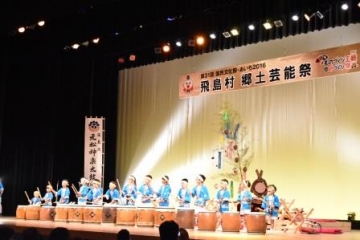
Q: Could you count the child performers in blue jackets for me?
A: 14